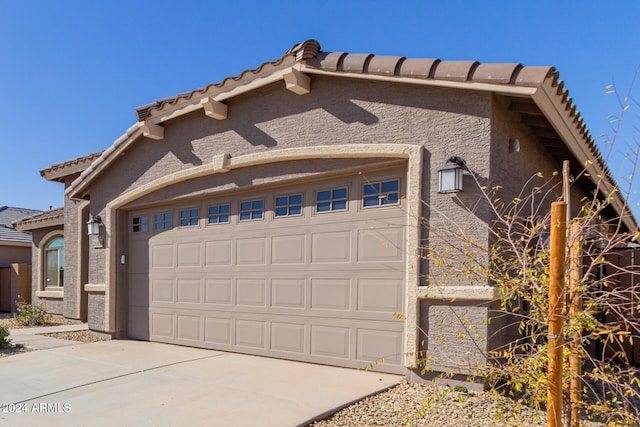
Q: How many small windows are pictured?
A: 8